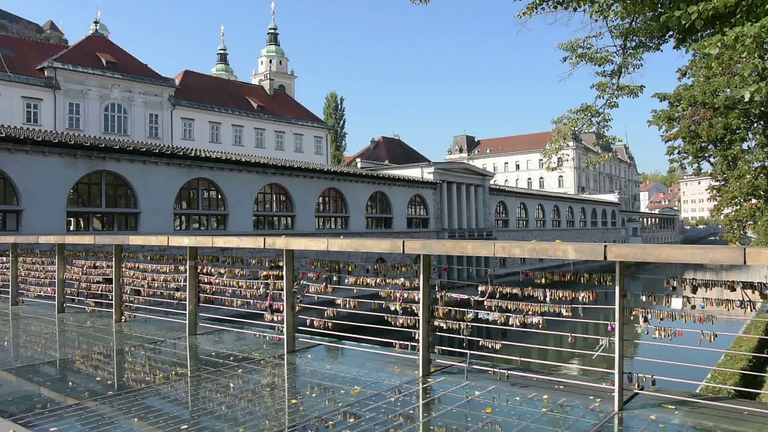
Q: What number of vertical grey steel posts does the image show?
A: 7